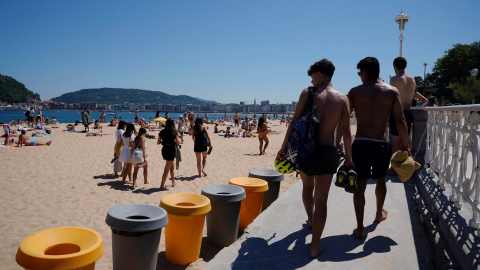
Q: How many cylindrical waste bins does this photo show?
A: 6